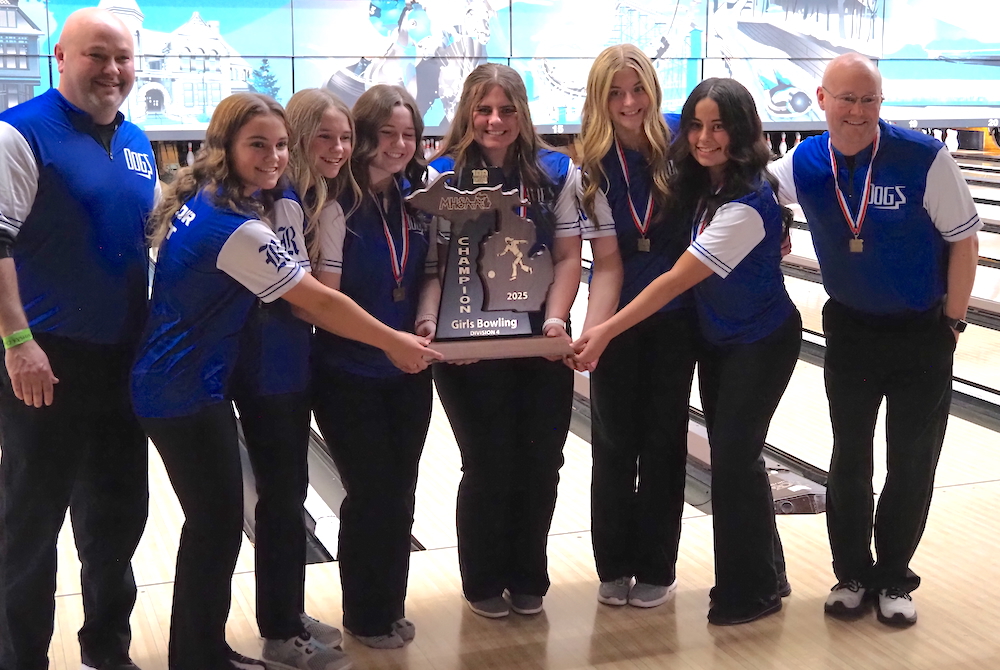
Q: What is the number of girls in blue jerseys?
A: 6